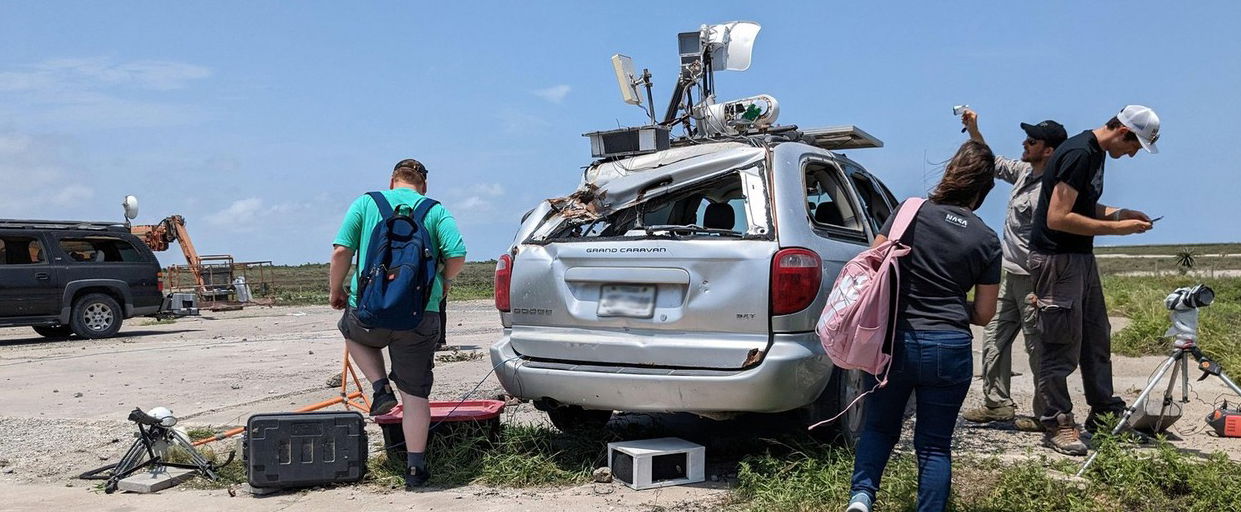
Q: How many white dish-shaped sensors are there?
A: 2